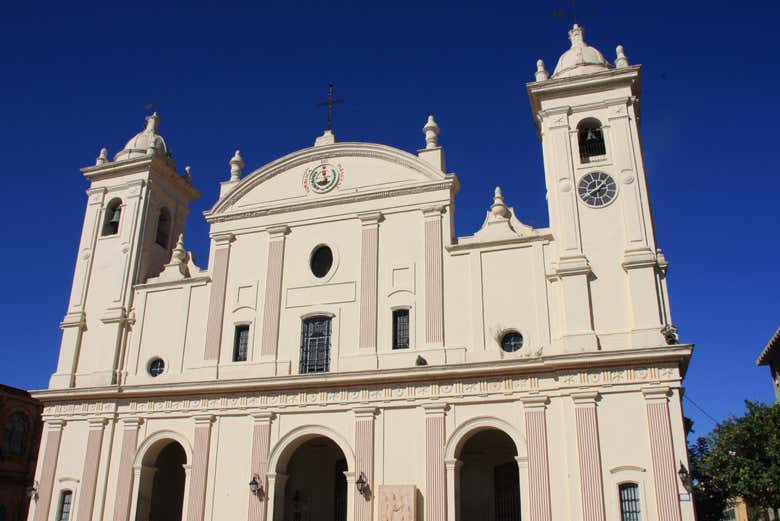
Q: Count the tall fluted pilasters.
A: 14